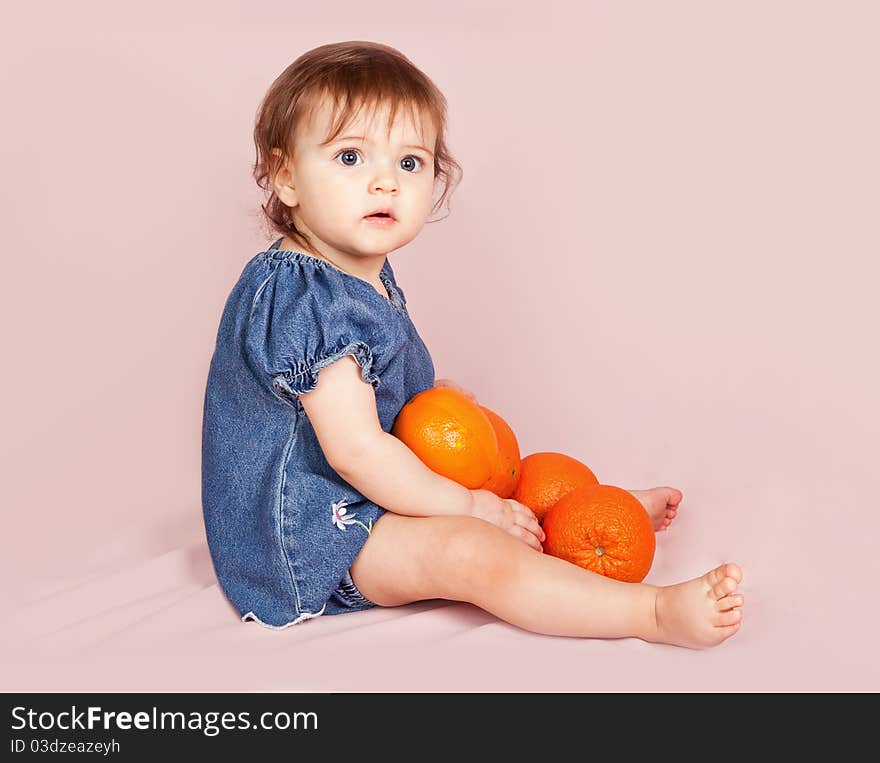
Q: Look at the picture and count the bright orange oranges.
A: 4